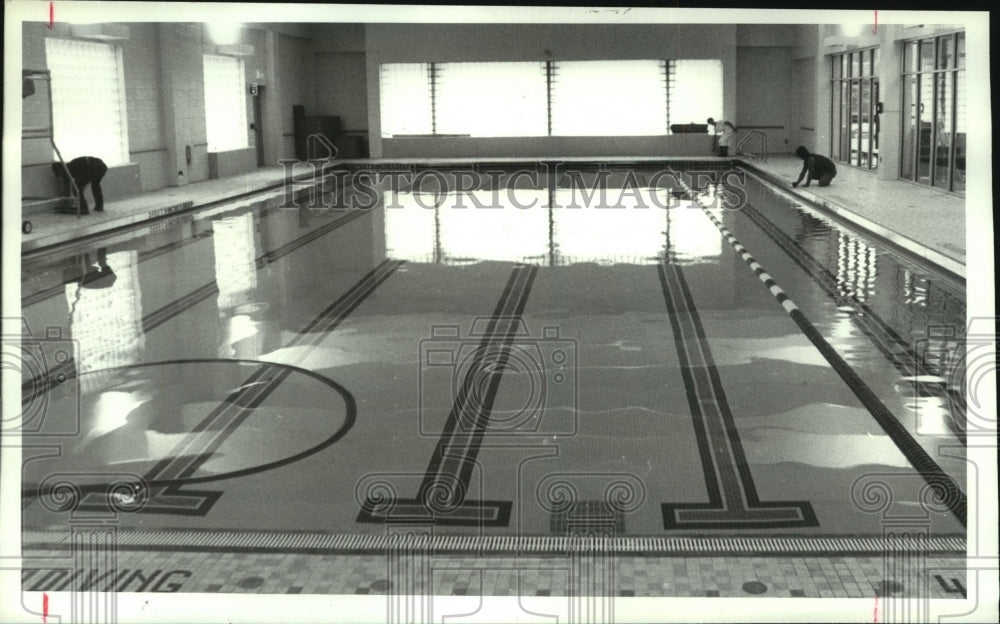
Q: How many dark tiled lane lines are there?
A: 6